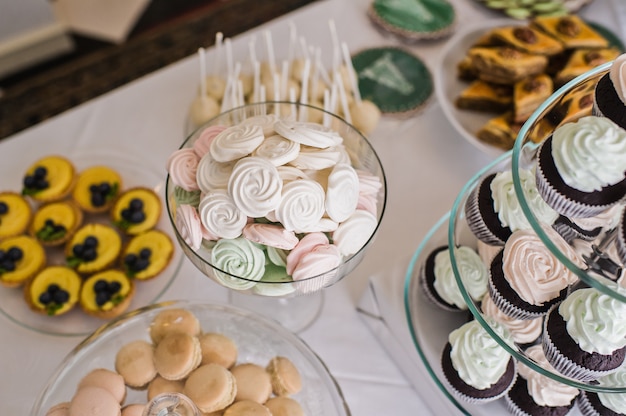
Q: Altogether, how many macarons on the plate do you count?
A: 14